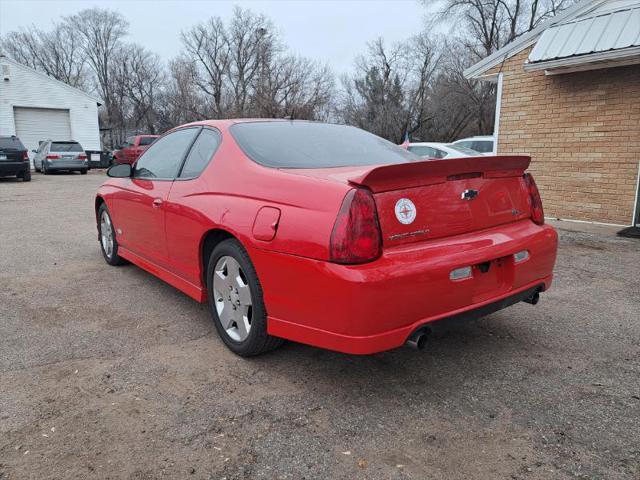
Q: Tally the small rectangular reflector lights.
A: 2